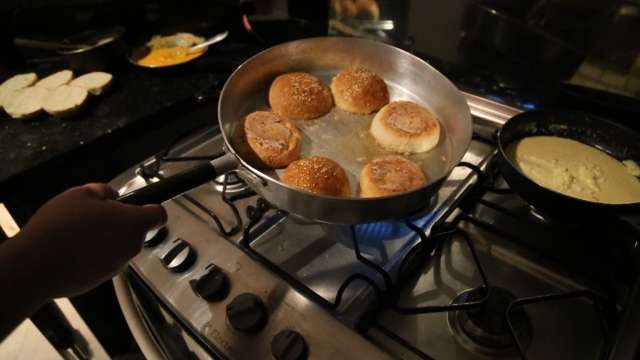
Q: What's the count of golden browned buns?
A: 6